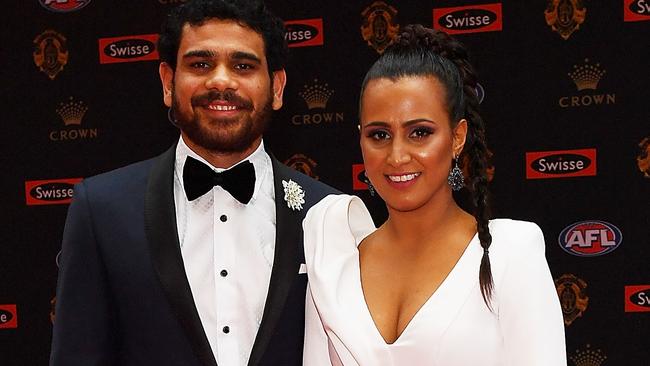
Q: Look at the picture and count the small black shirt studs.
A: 3